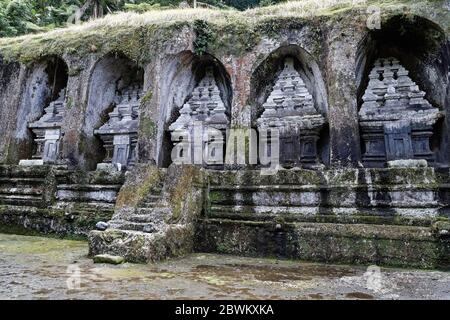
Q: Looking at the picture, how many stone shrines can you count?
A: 5